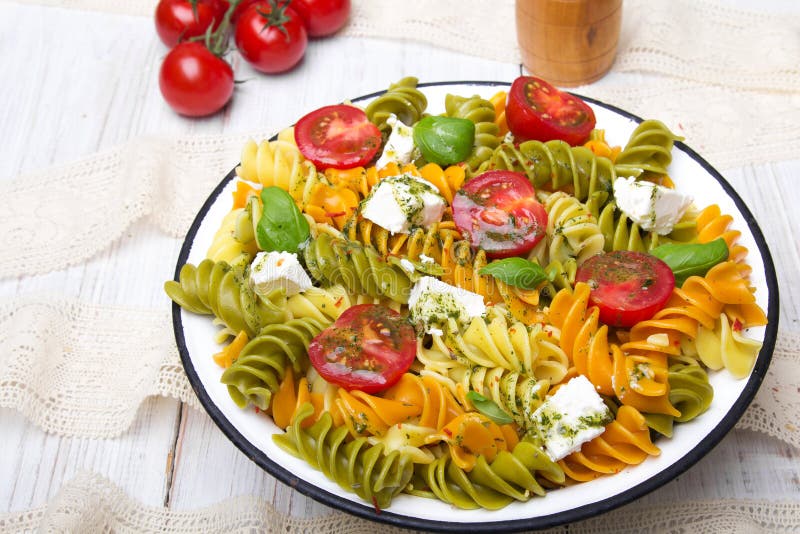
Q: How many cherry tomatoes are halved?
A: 5